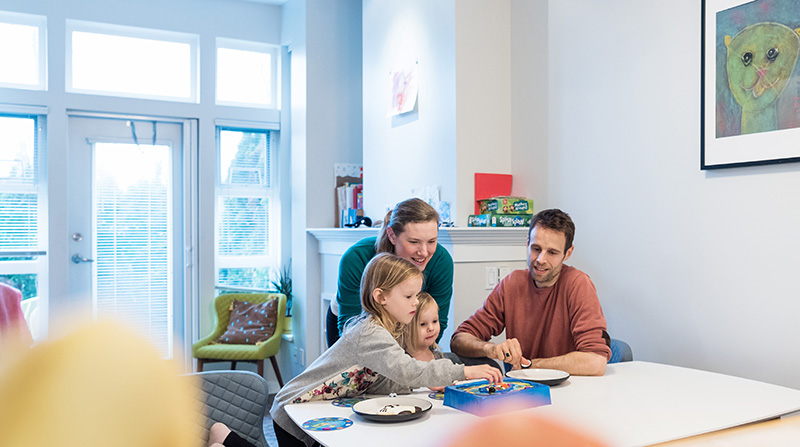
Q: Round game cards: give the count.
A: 3